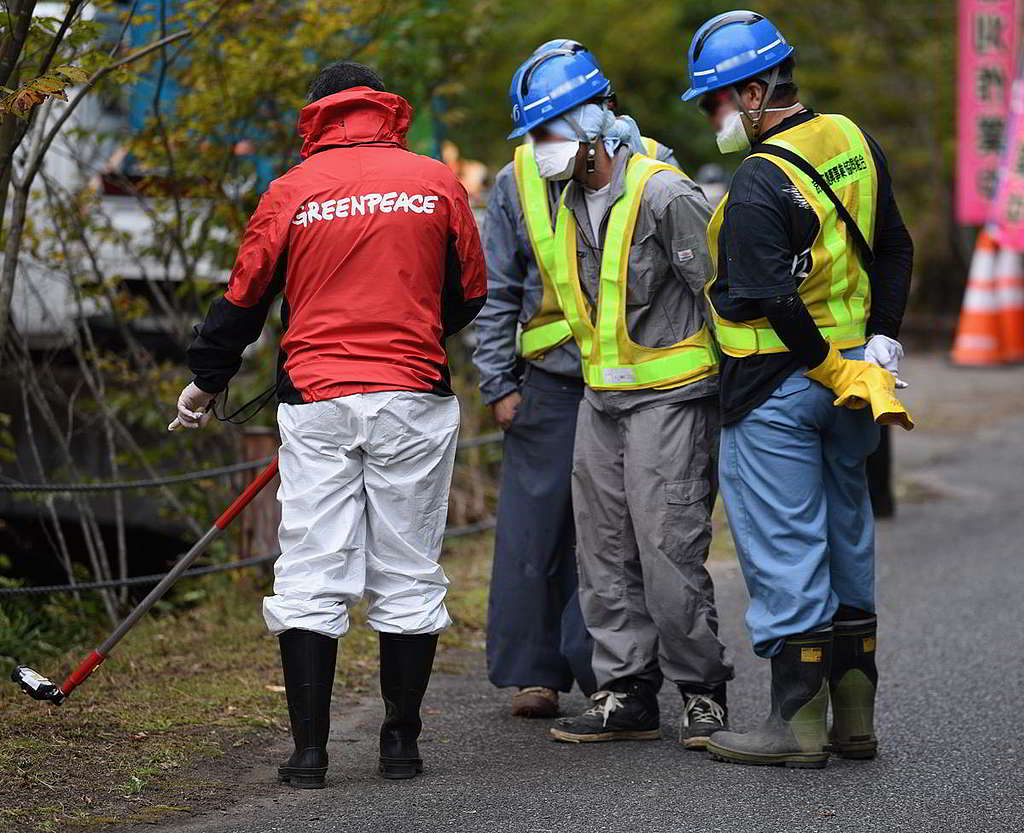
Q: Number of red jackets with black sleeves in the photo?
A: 1